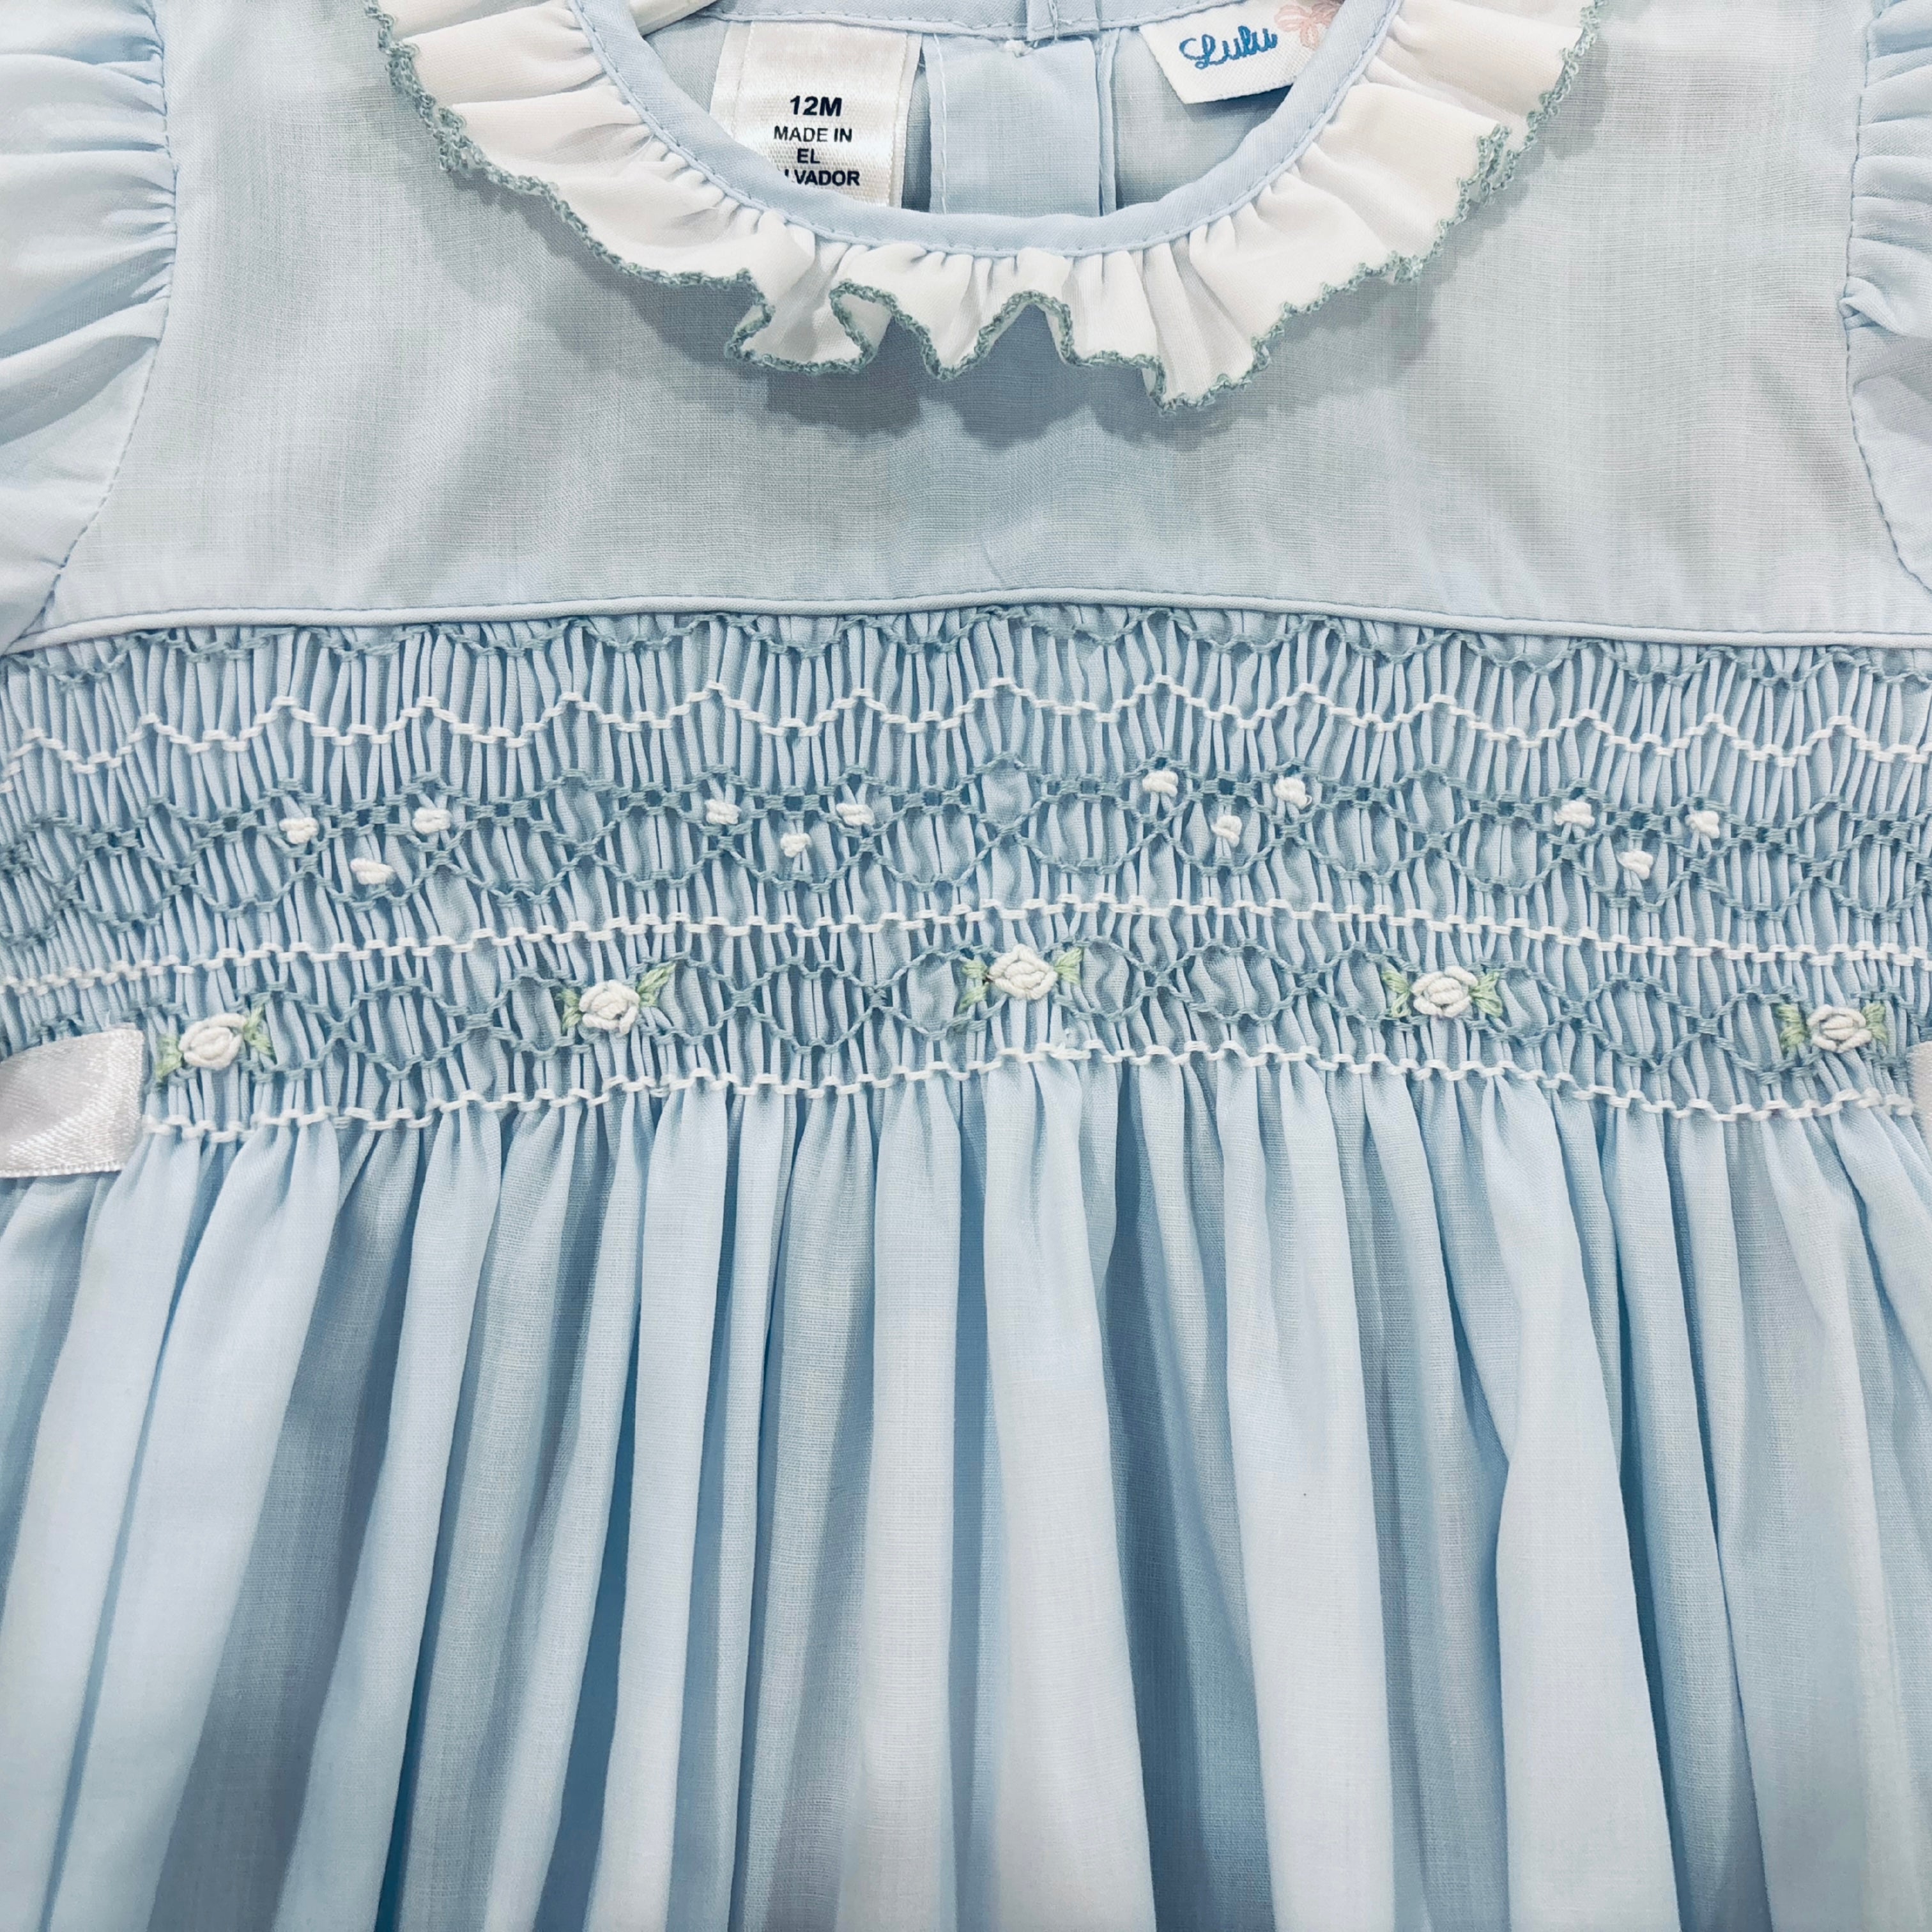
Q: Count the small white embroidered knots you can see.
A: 12